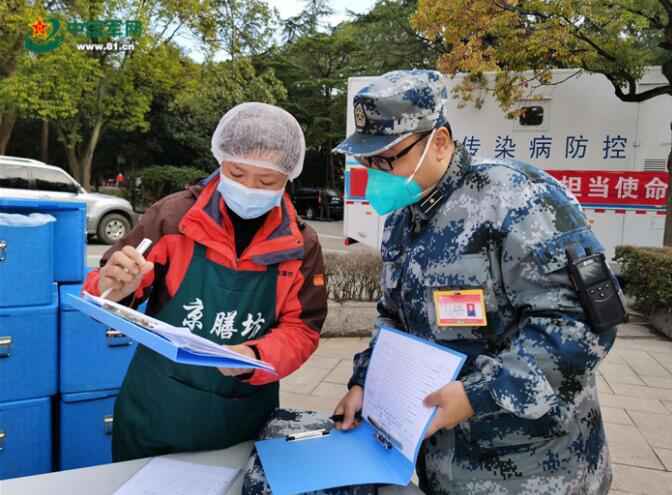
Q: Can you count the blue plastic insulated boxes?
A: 6